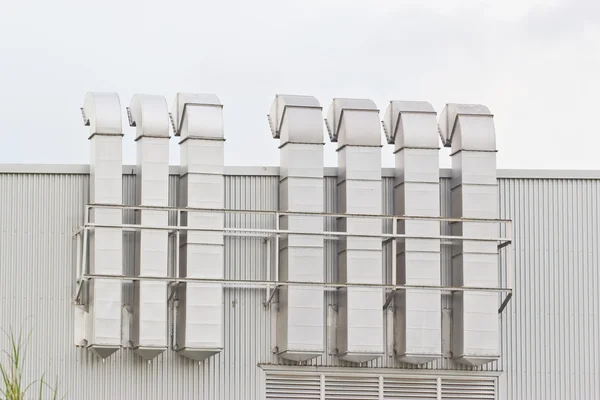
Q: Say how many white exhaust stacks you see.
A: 7